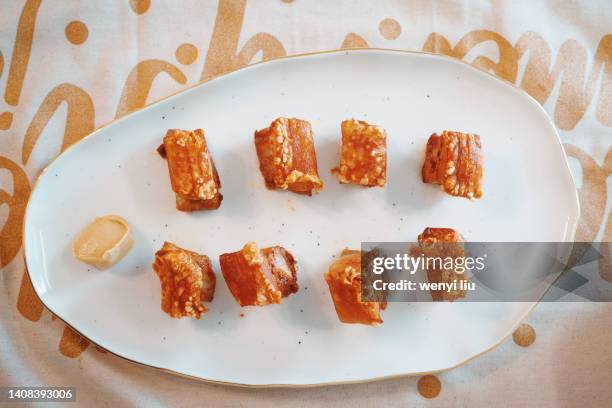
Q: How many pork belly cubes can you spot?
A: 8